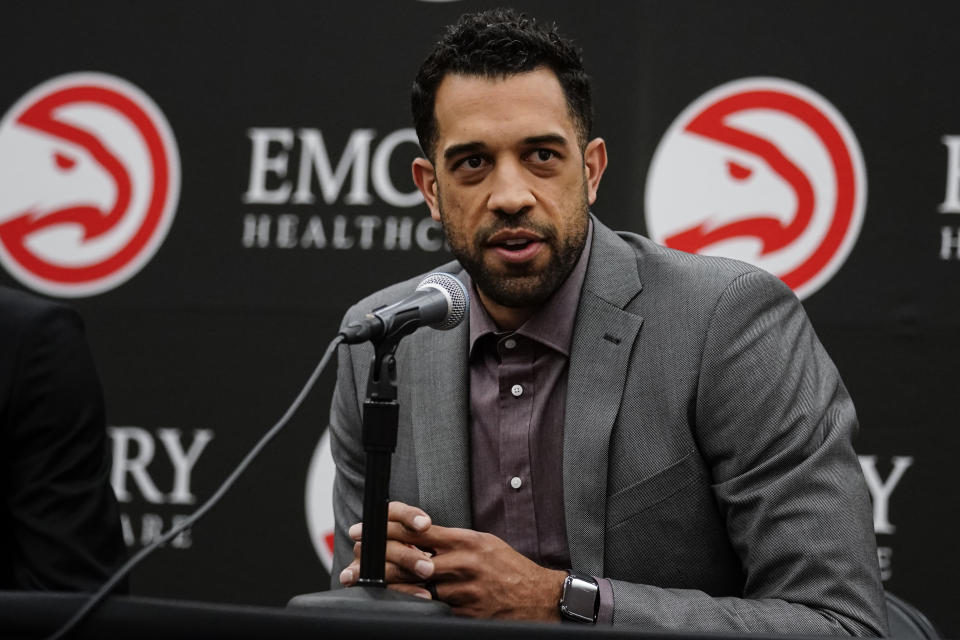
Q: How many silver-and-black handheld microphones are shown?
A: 1